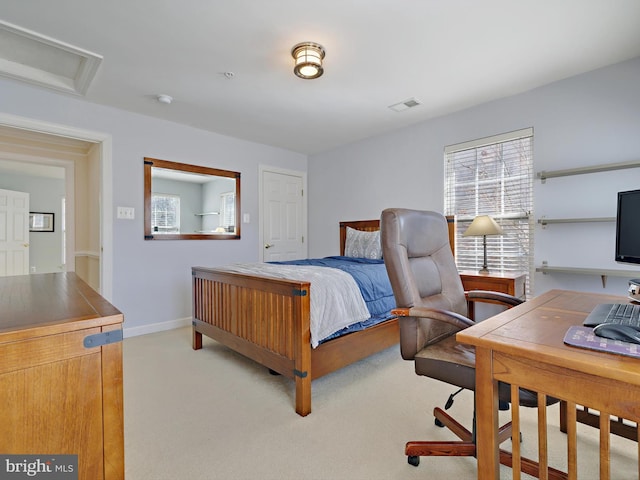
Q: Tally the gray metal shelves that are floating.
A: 3